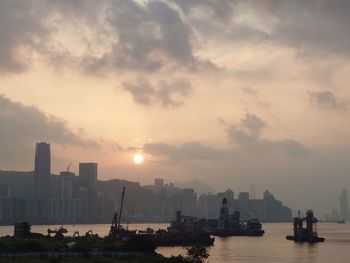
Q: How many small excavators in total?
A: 2